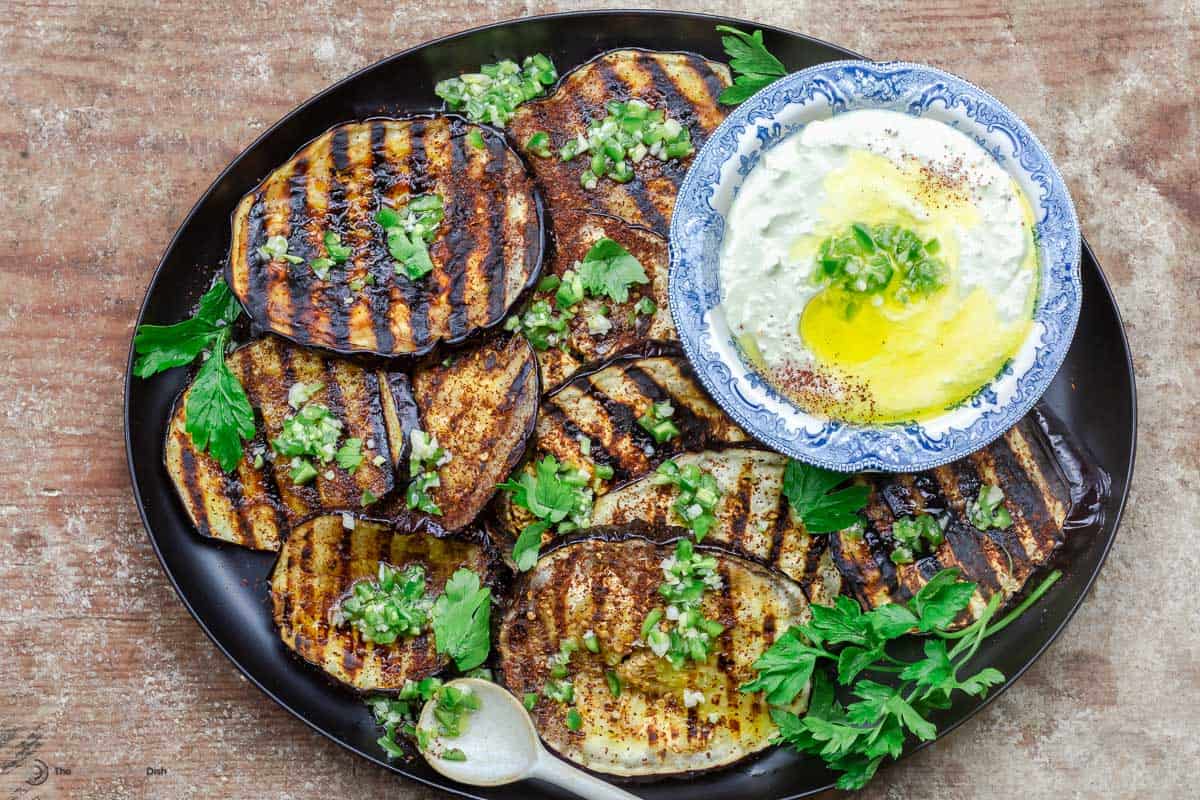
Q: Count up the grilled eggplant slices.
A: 10